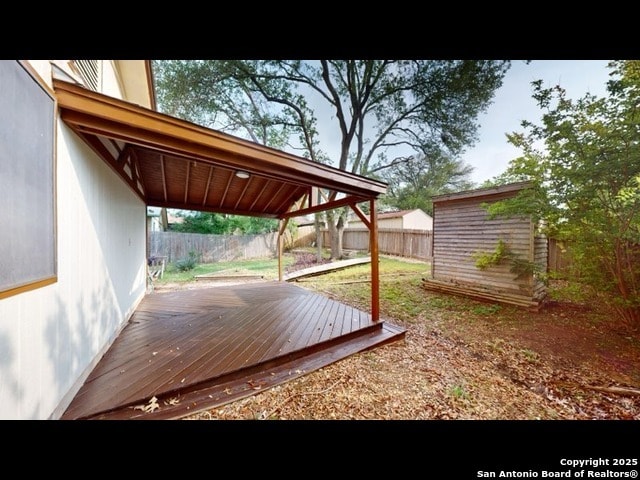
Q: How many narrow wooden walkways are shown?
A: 1